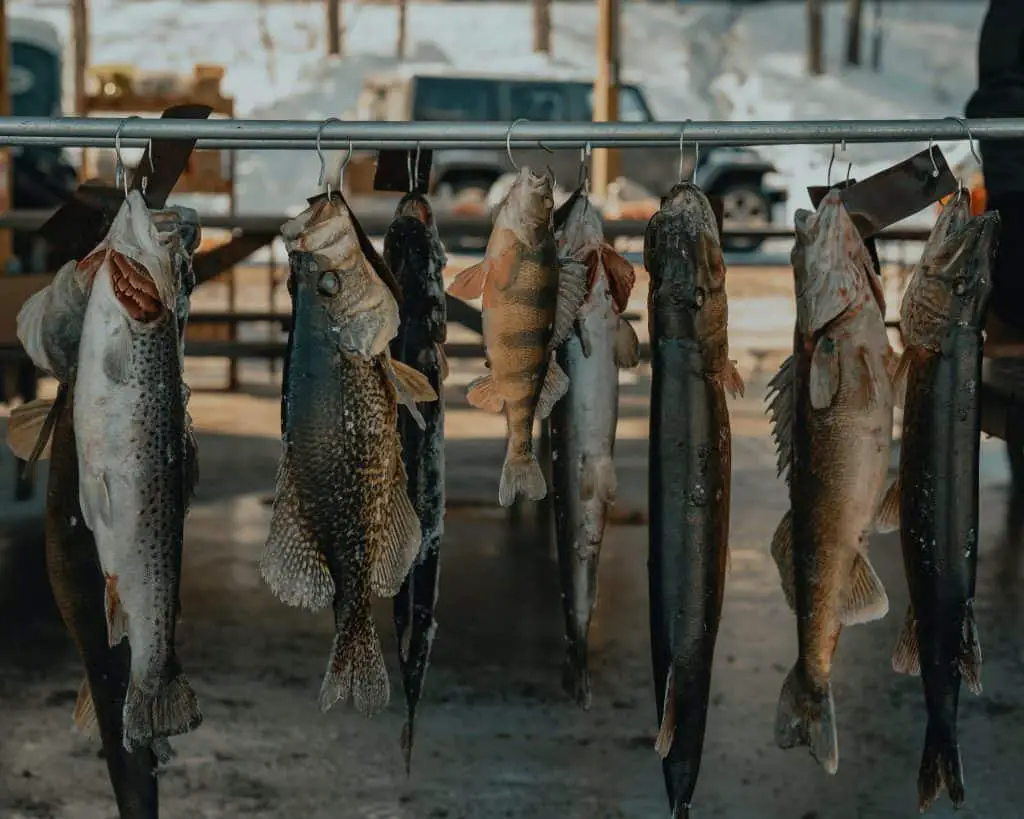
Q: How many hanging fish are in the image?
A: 9